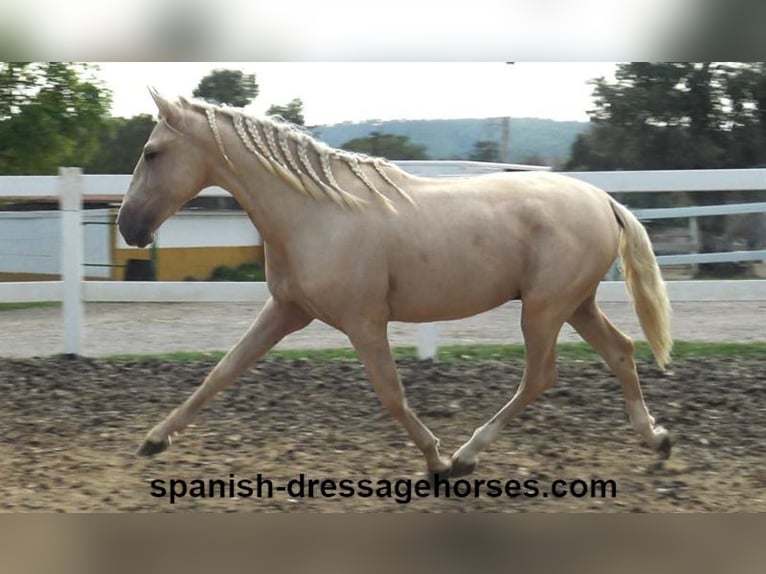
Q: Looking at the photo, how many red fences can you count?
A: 0